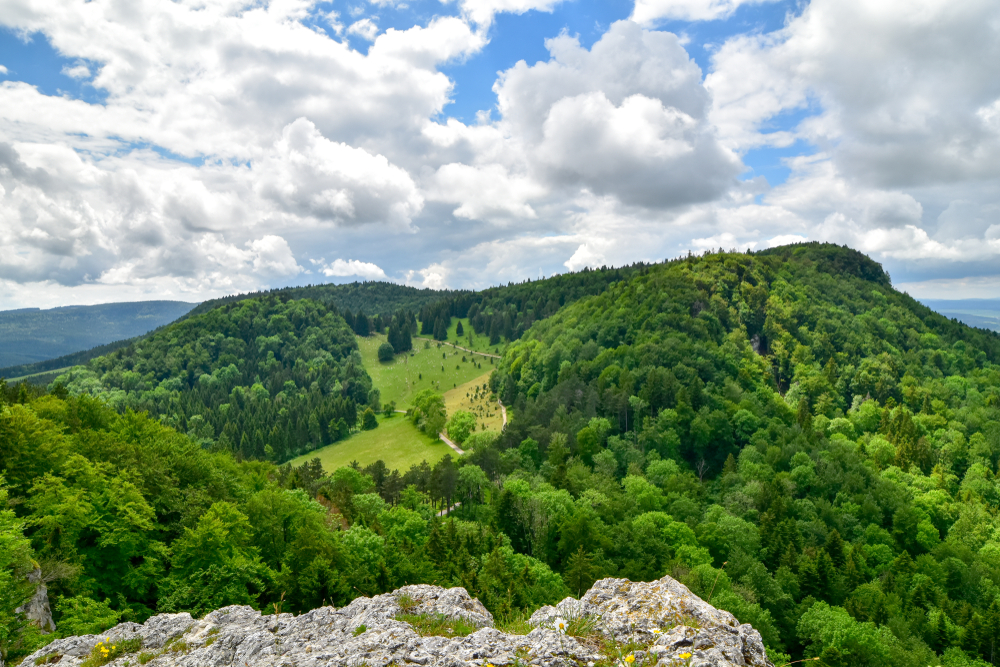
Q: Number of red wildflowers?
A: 0